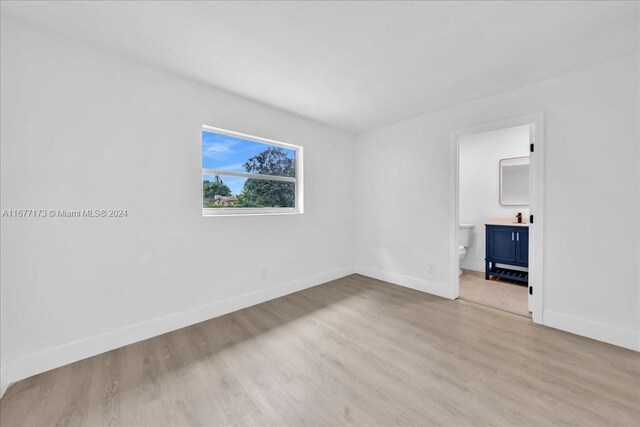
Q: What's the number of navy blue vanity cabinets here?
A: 1